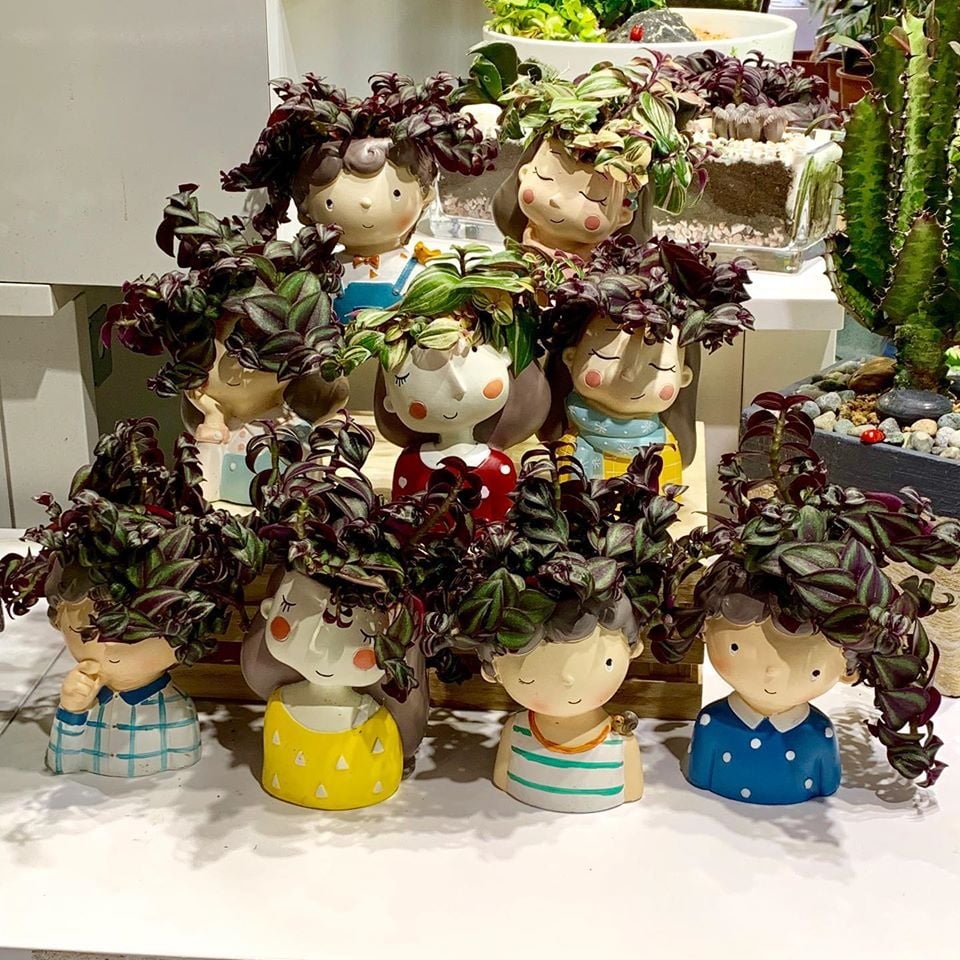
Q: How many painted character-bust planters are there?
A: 9